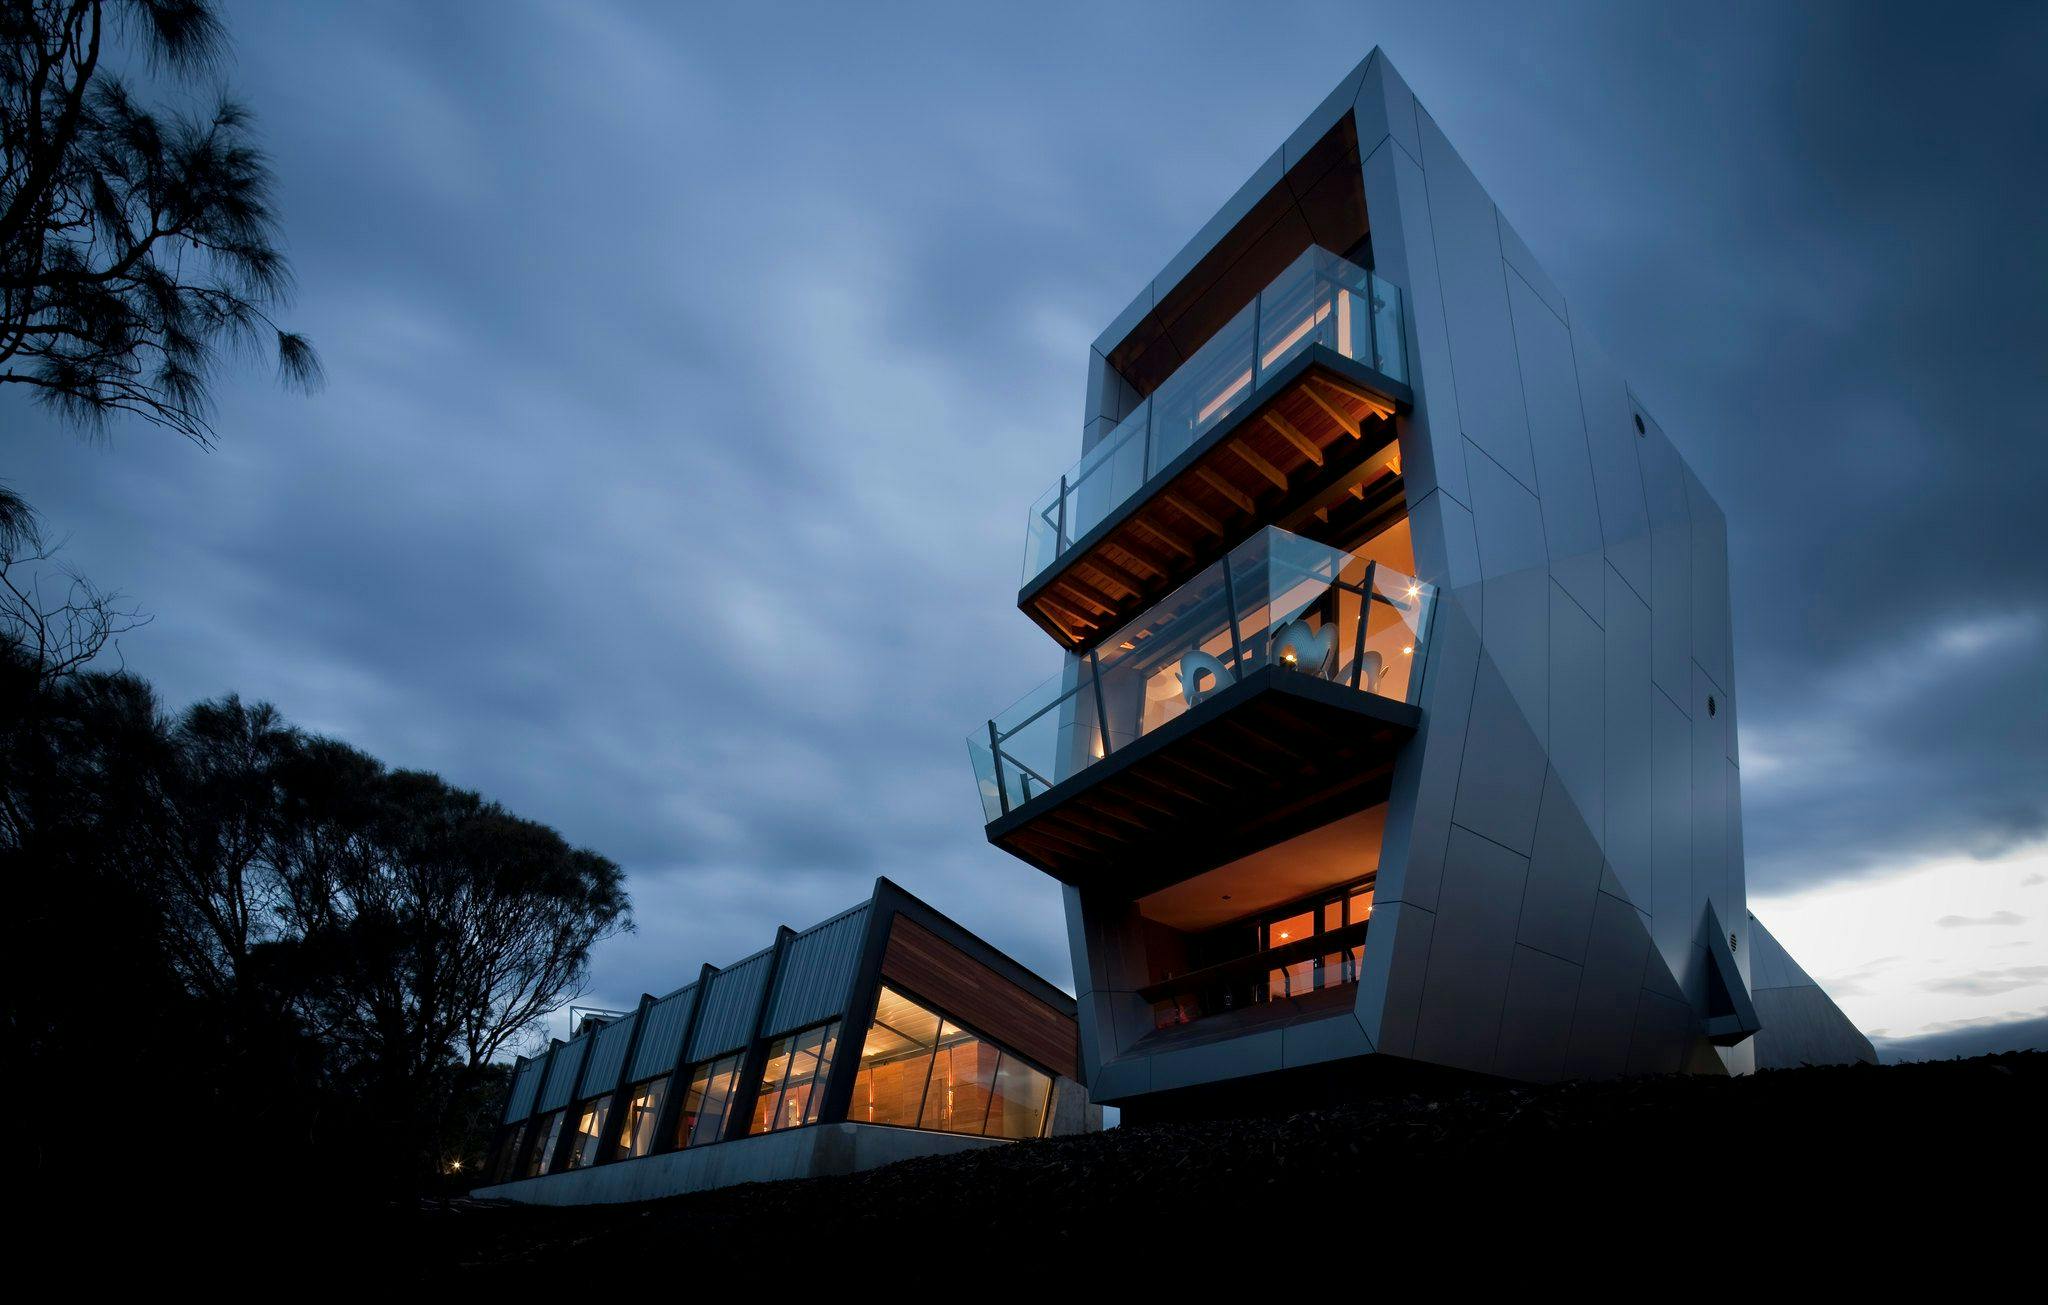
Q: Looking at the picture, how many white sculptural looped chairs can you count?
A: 3